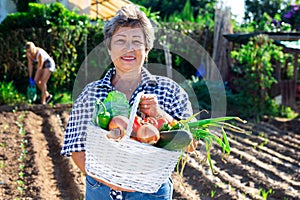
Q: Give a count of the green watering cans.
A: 1